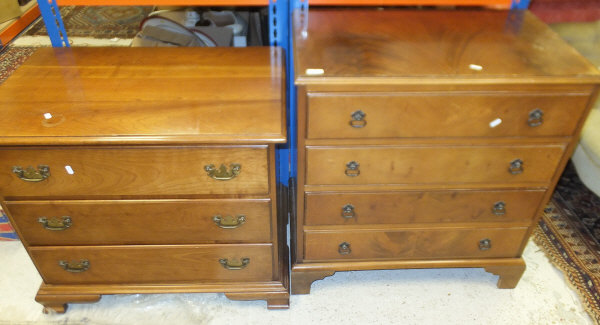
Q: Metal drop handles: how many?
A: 14